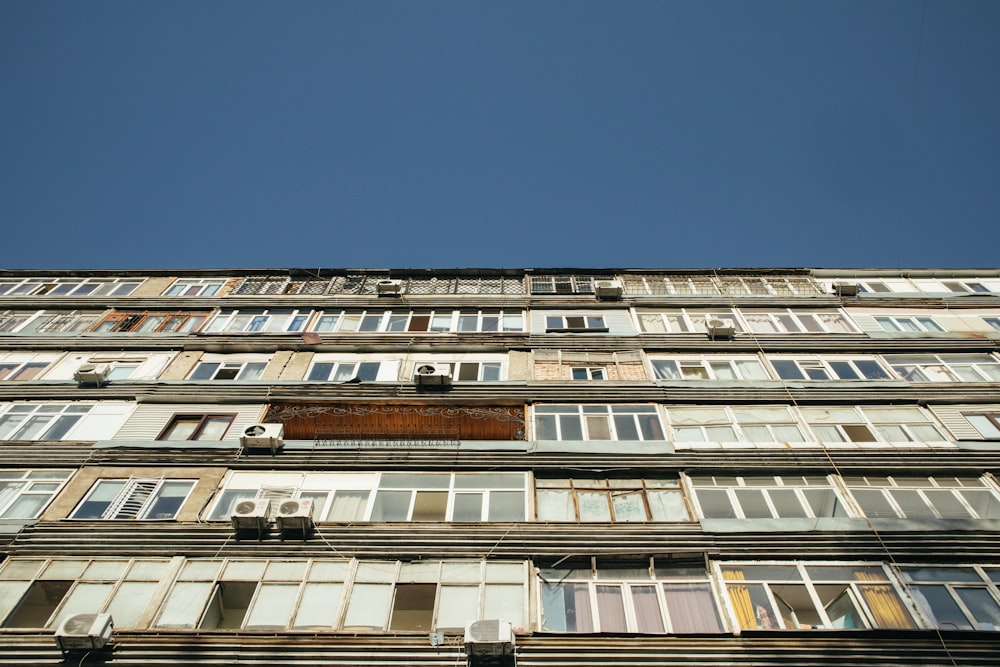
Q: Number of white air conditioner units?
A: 11